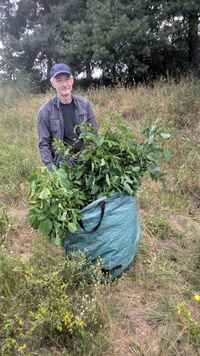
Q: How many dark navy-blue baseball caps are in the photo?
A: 1